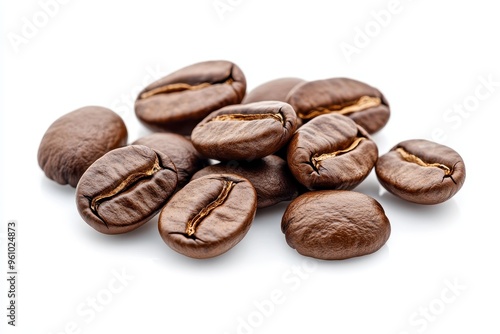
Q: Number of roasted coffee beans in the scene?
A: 12